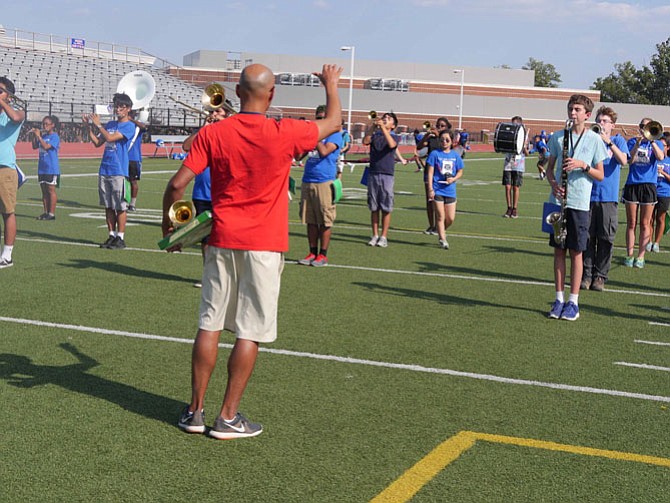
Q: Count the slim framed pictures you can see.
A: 0